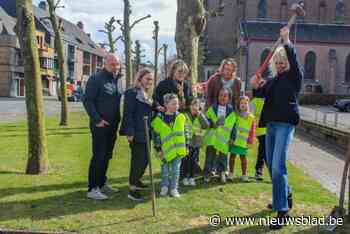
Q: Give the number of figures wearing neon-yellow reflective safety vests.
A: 5